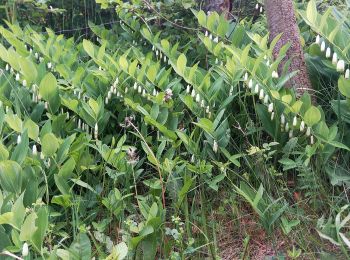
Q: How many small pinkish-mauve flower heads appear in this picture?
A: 3